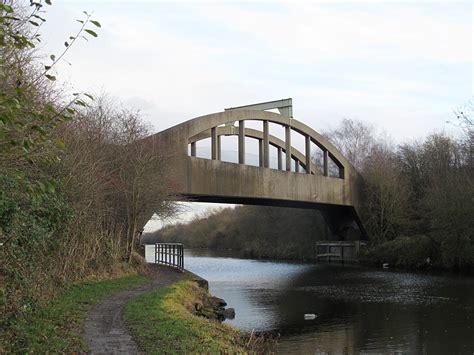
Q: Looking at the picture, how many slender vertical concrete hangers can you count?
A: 11